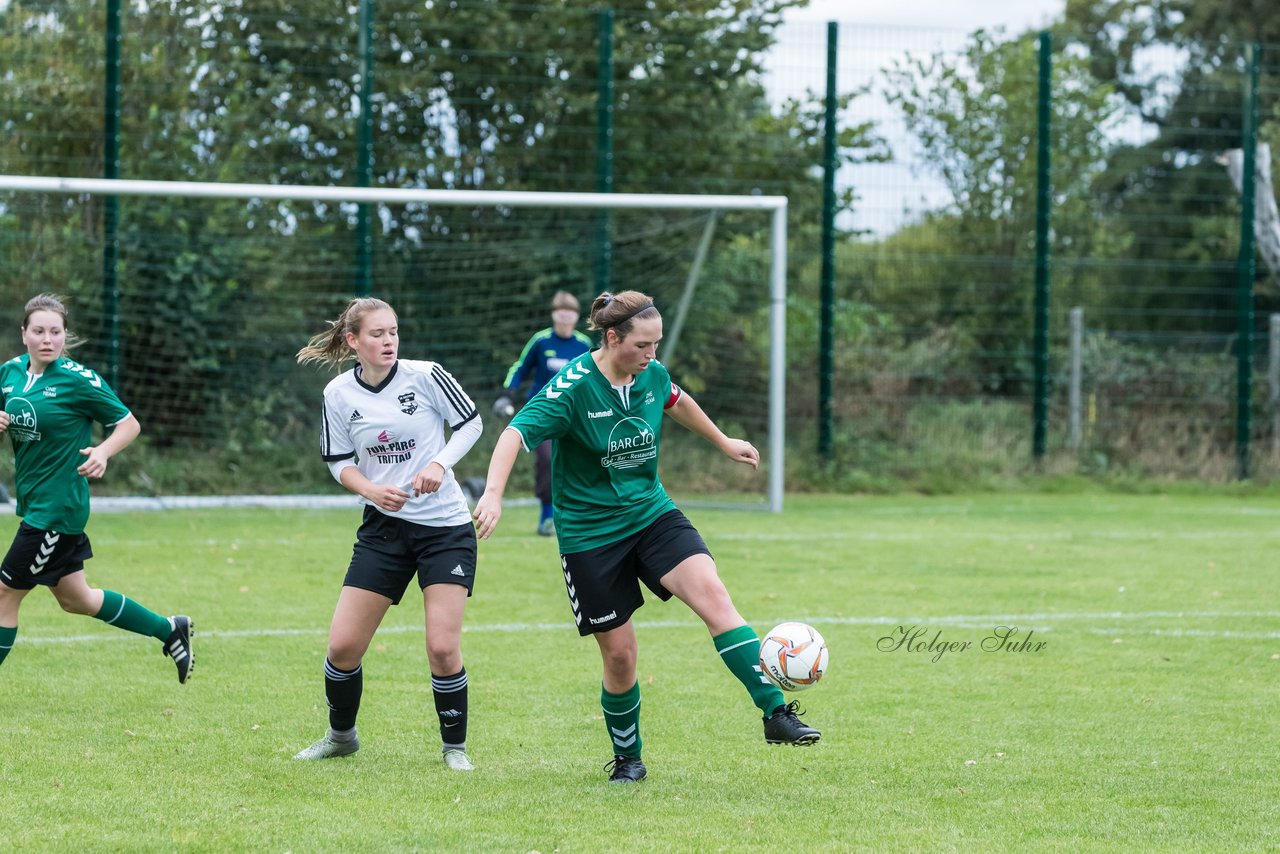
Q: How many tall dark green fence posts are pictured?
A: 6